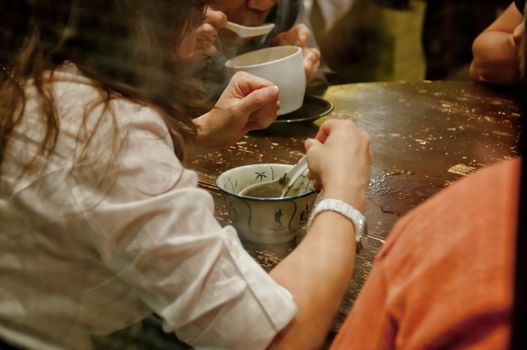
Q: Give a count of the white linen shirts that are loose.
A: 1